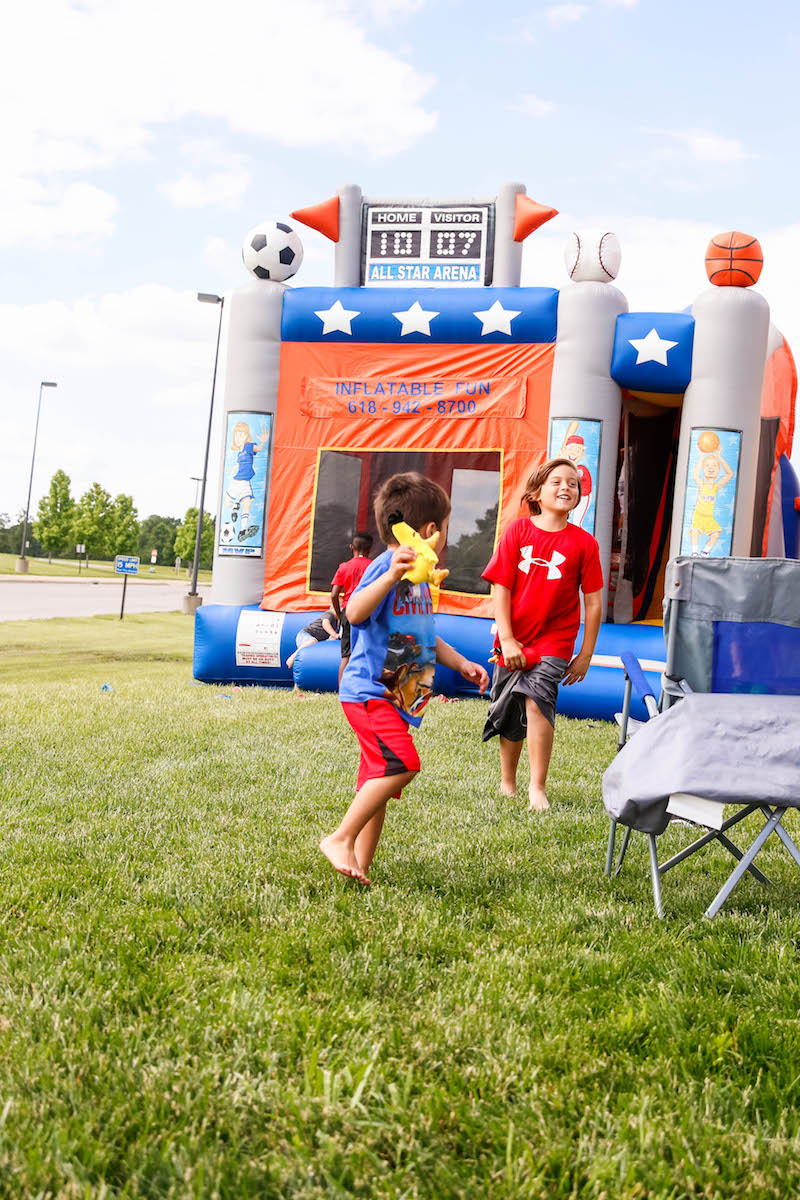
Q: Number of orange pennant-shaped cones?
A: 2